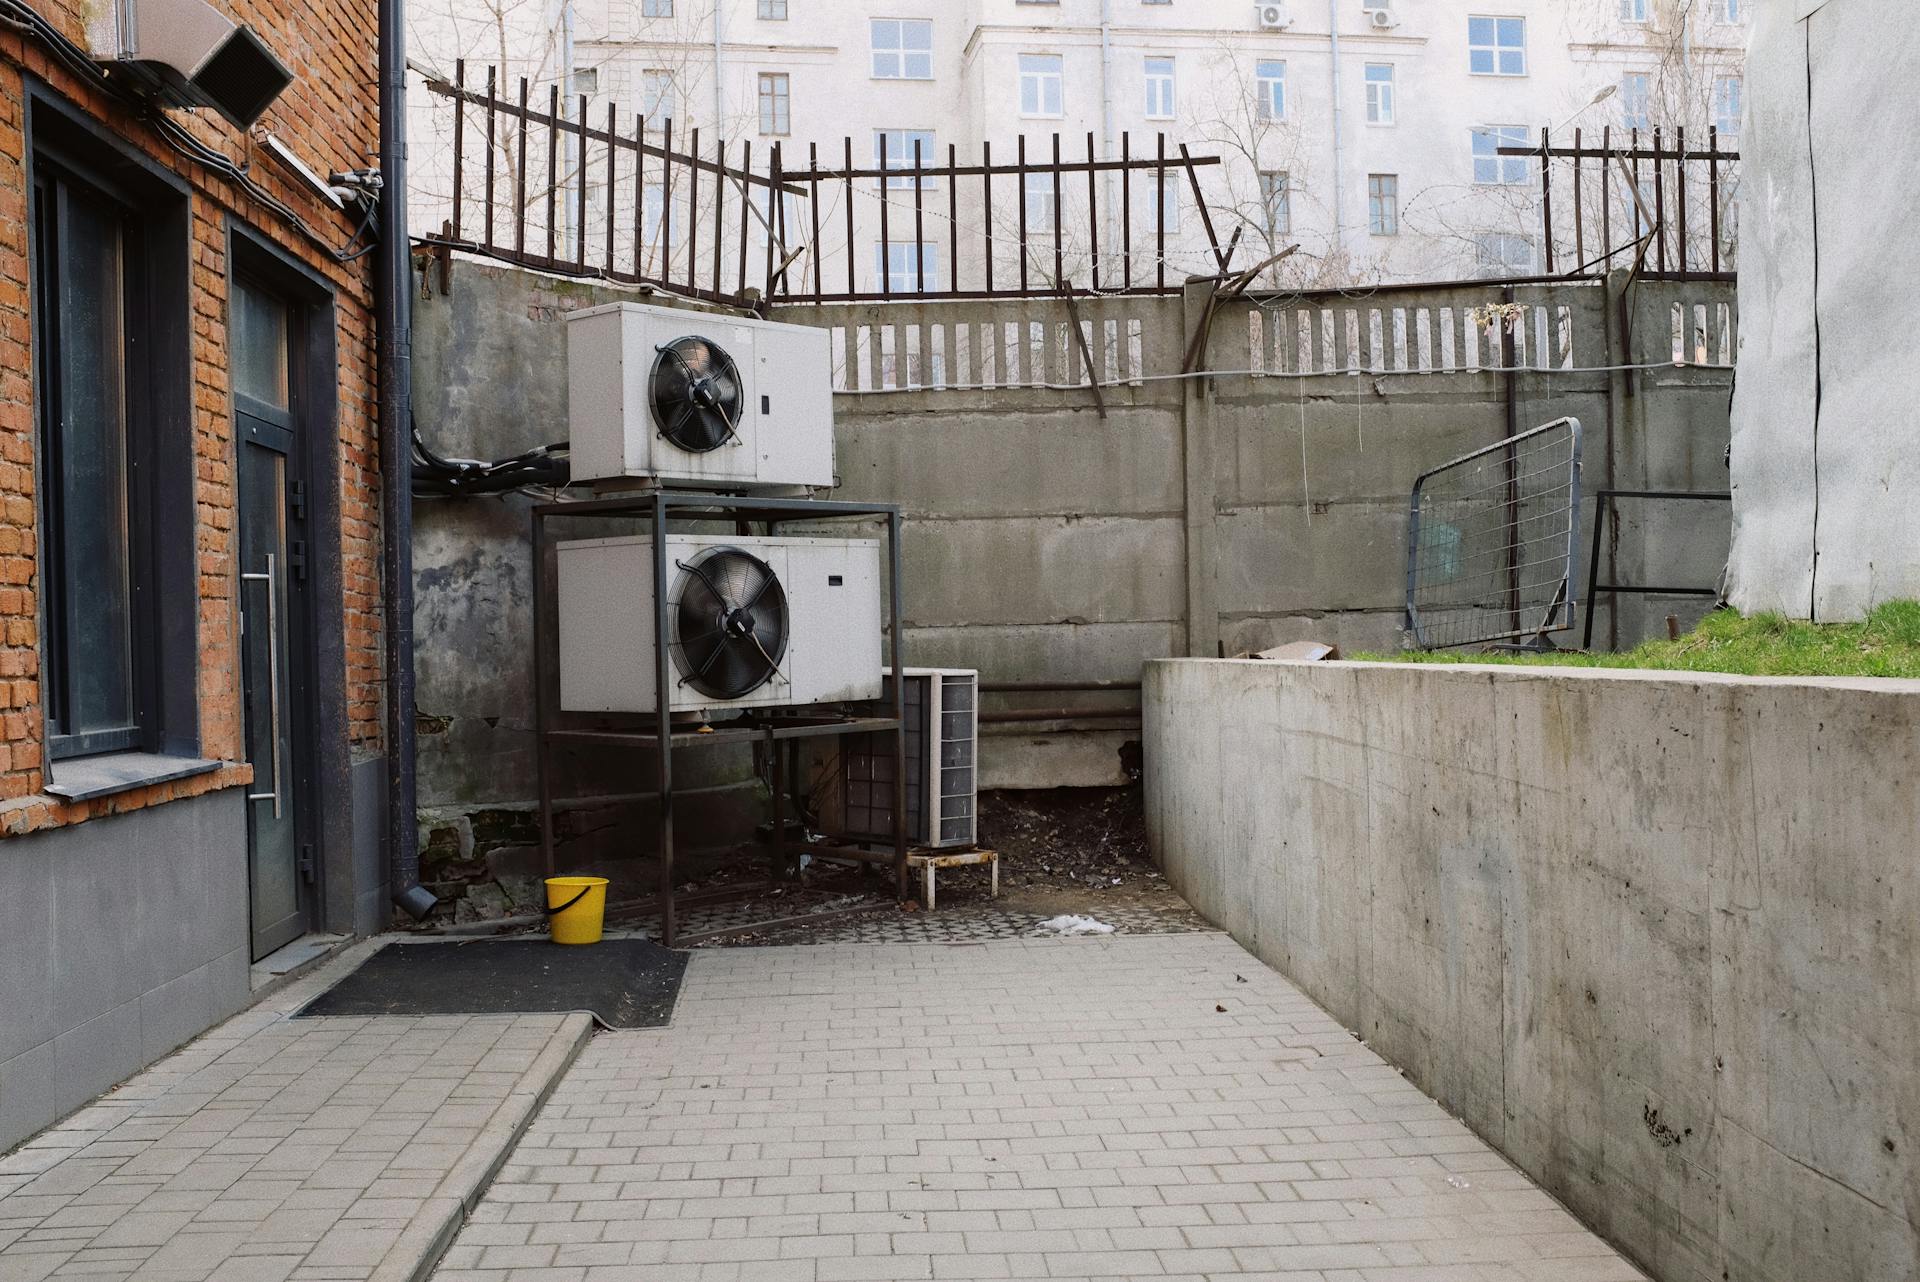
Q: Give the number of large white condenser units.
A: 2